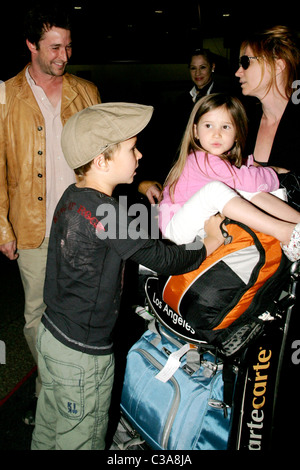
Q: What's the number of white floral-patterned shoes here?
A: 1